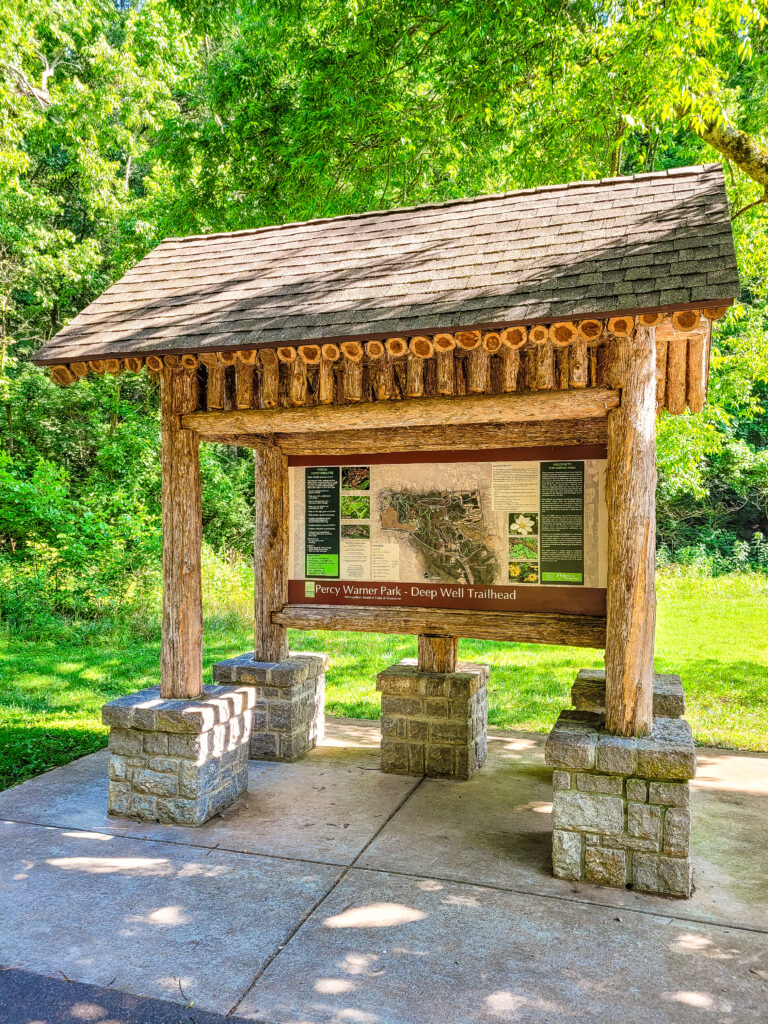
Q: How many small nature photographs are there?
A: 6